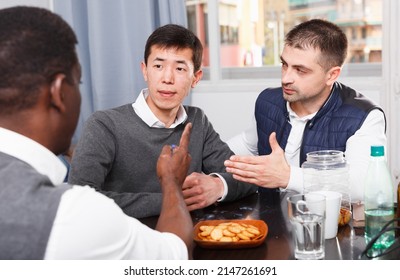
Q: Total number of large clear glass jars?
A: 1